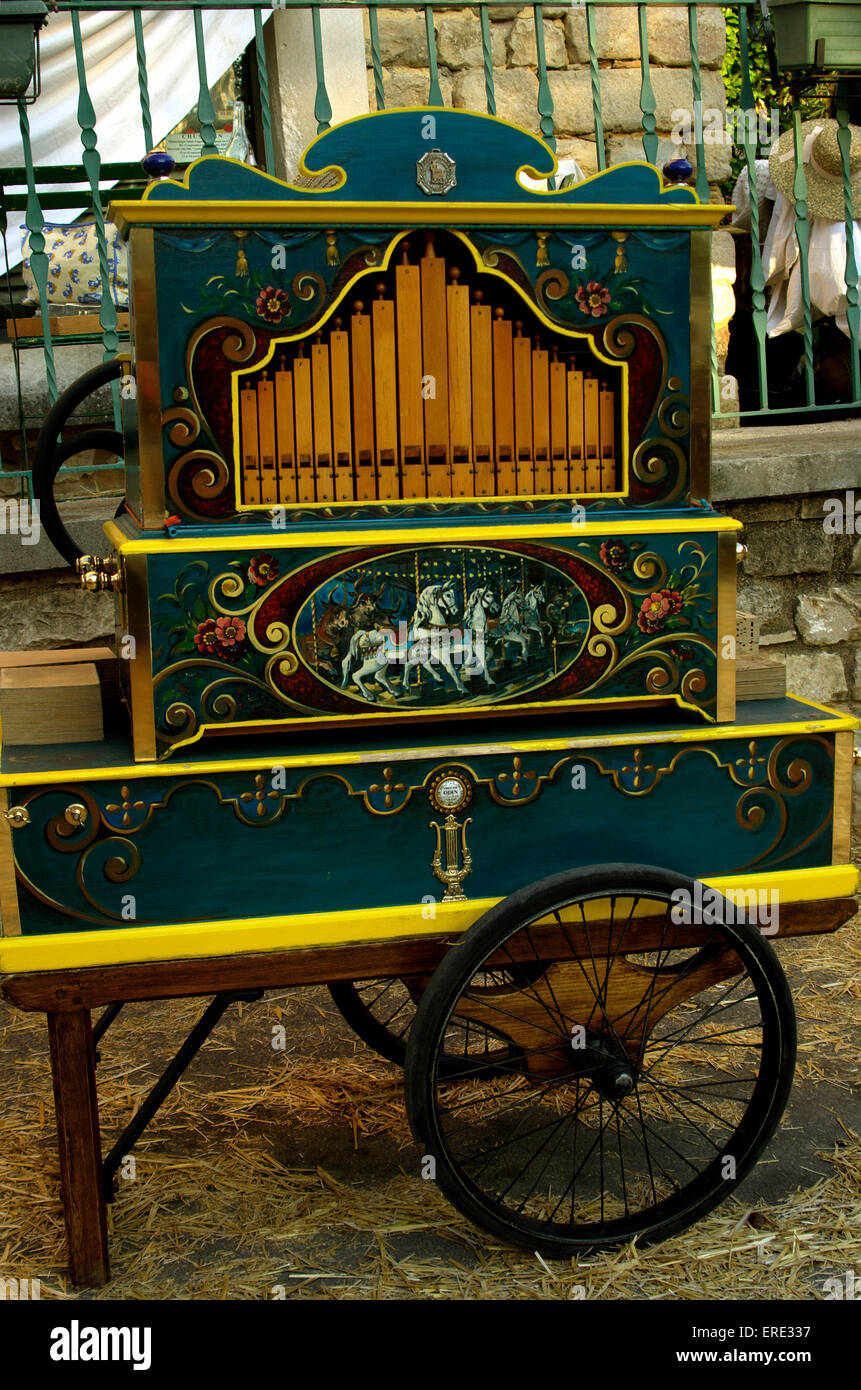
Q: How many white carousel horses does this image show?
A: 4